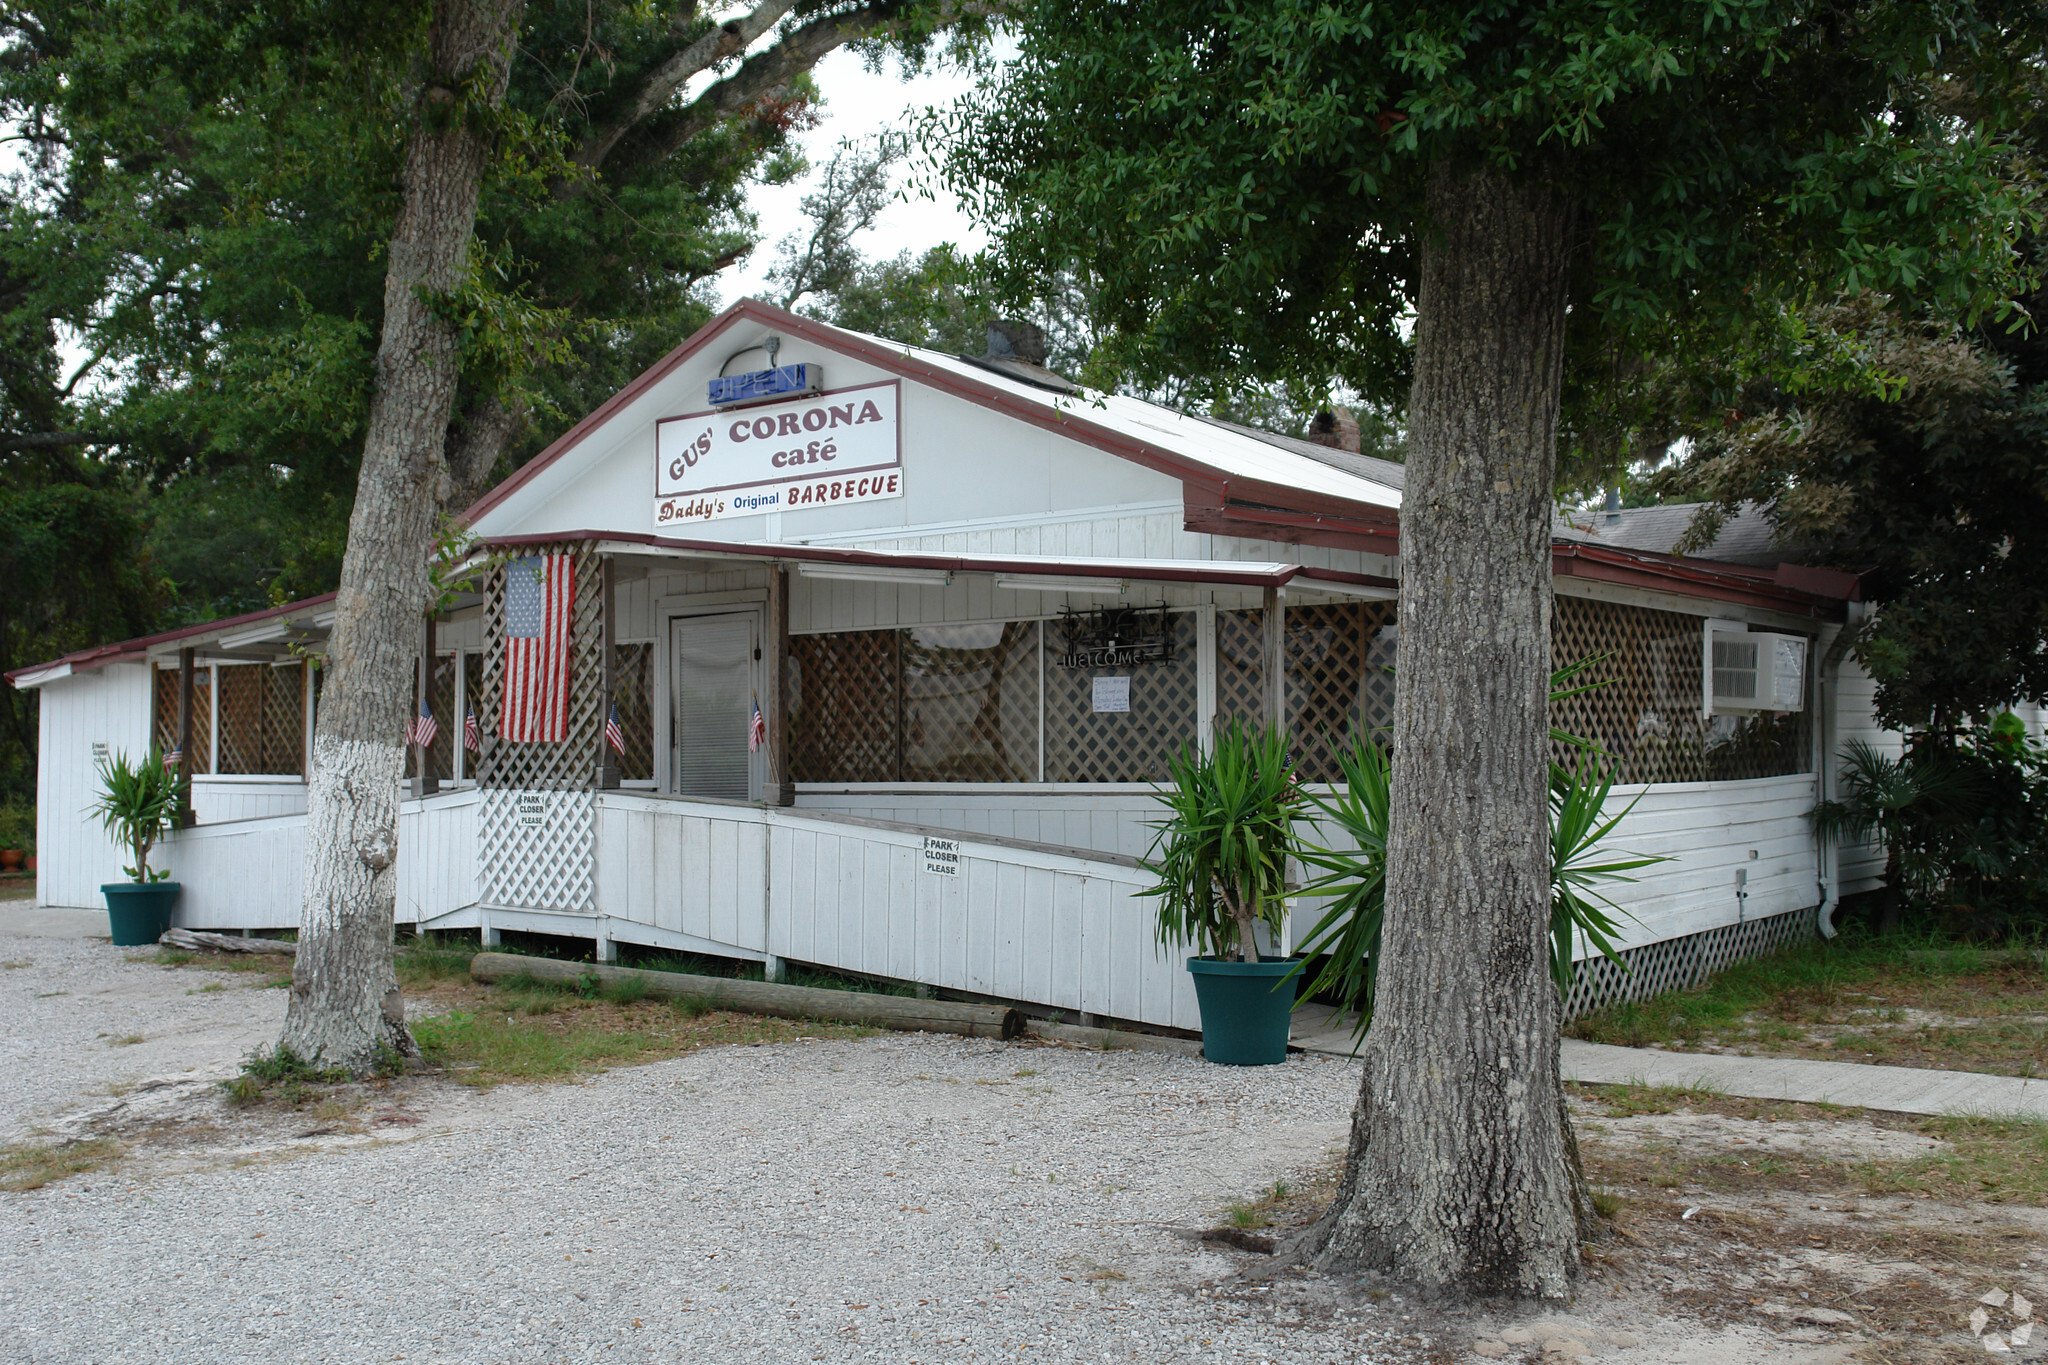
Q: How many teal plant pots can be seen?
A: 2